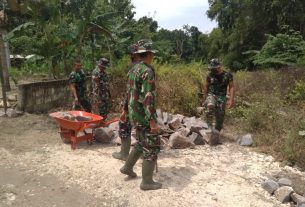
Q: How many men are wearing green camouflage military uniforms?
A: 5